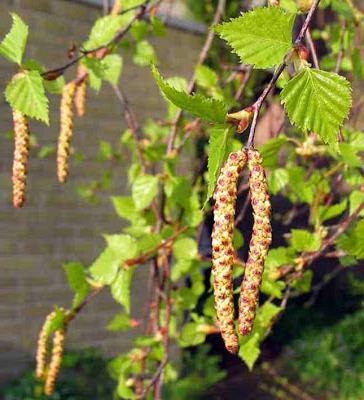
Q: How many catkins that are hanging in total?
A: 7